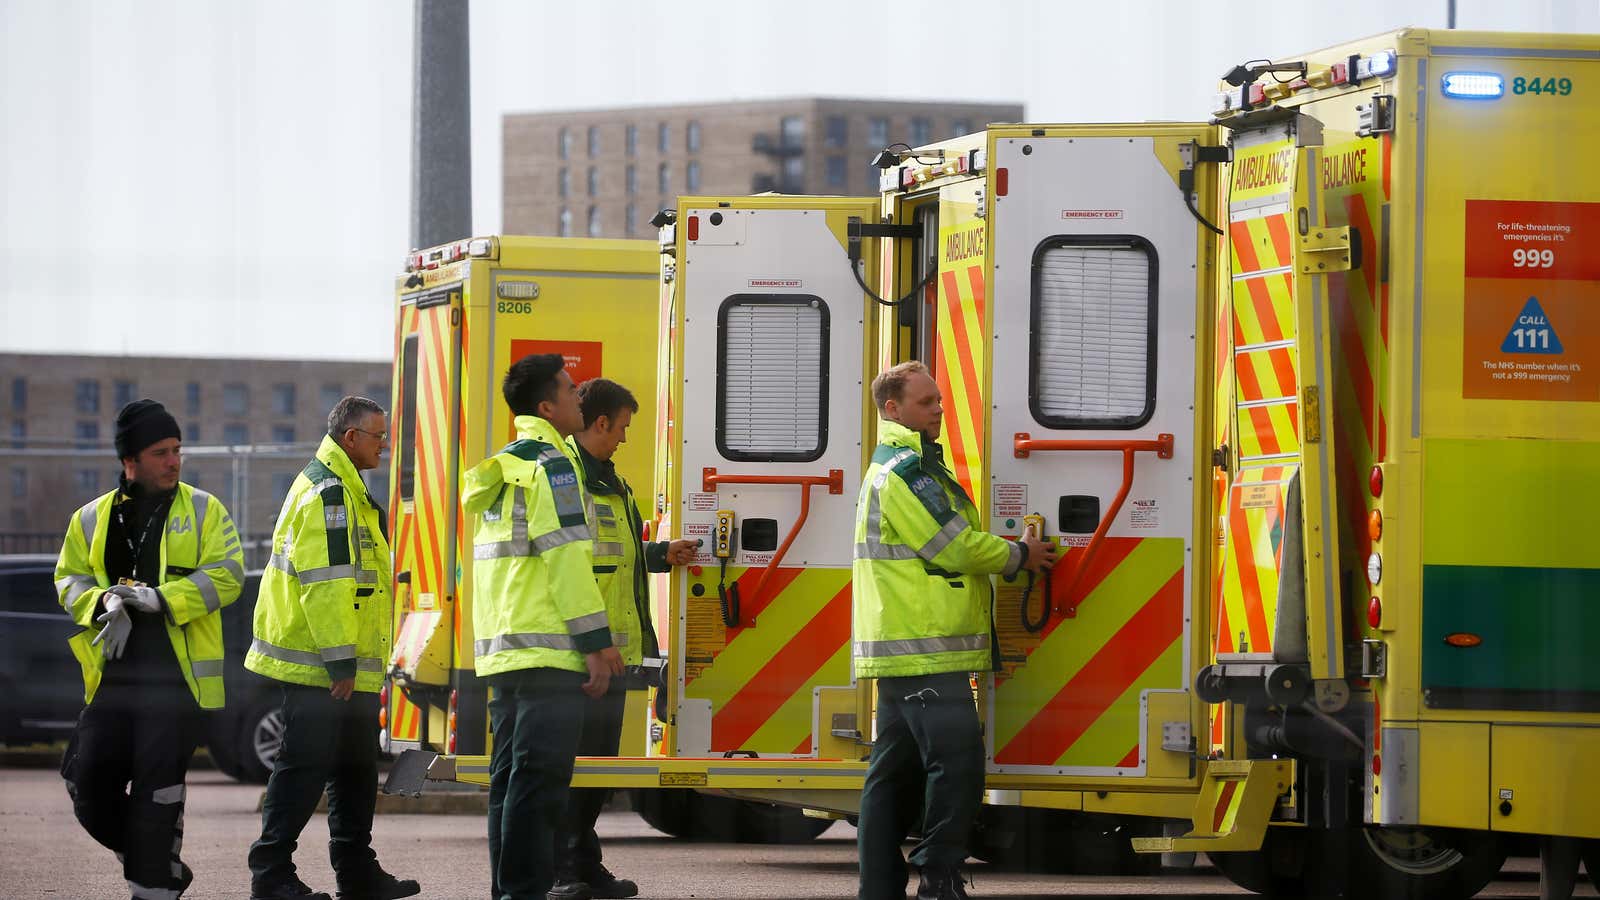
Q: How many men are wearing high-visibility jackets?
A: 5